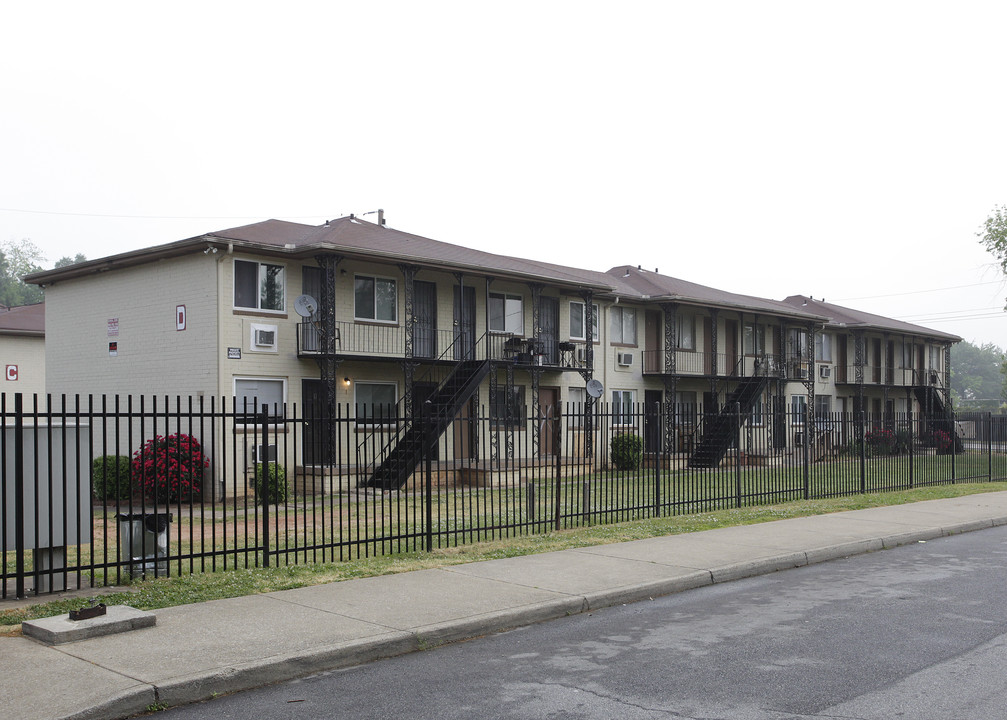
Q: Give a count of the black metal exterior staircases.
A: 3